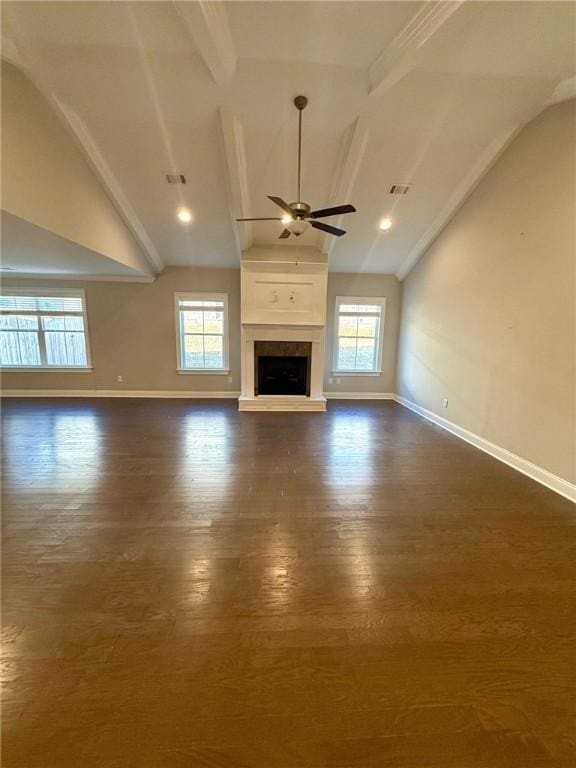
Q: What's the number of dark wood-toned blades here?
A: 5